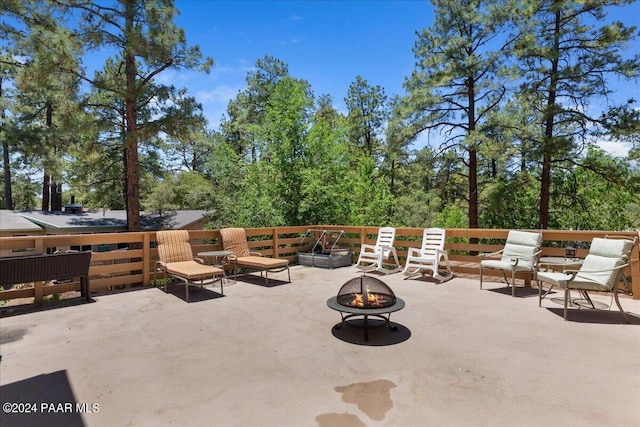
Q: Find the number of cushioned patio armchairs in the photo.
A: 2